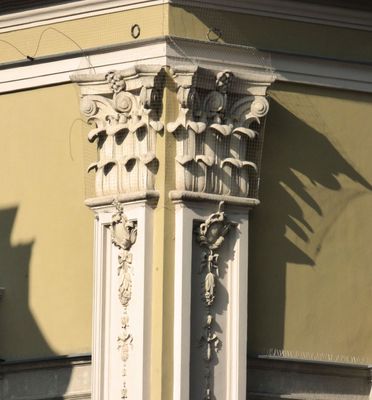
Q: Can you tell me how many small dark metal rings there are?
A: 2